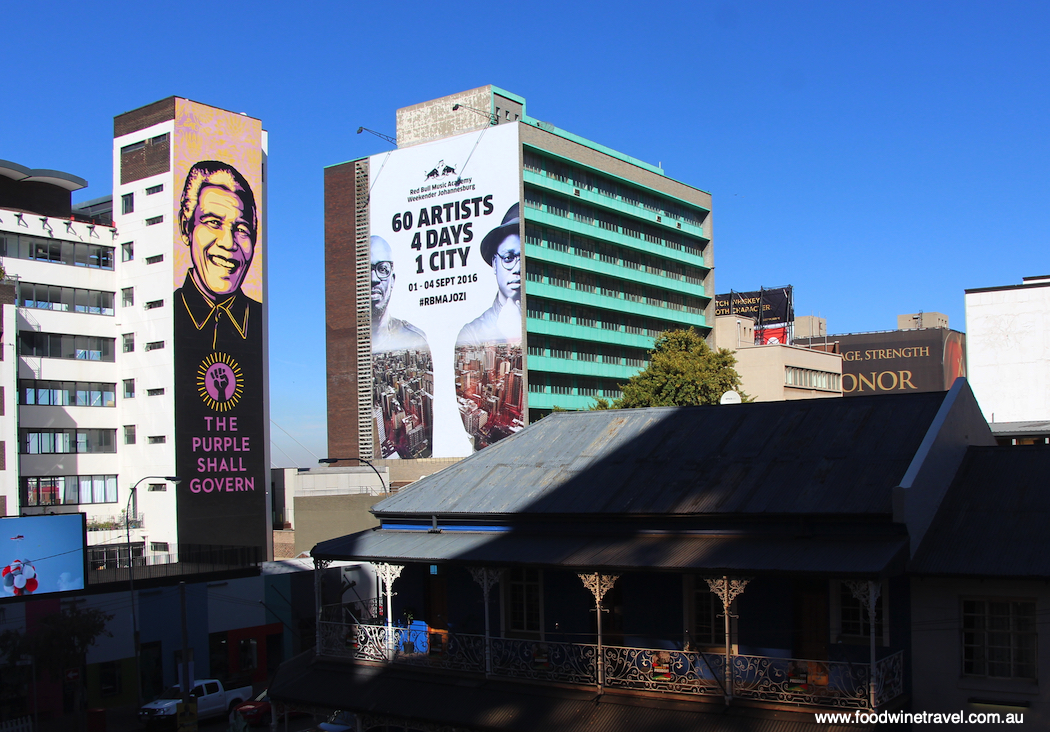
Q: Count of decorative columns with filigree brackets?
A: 6